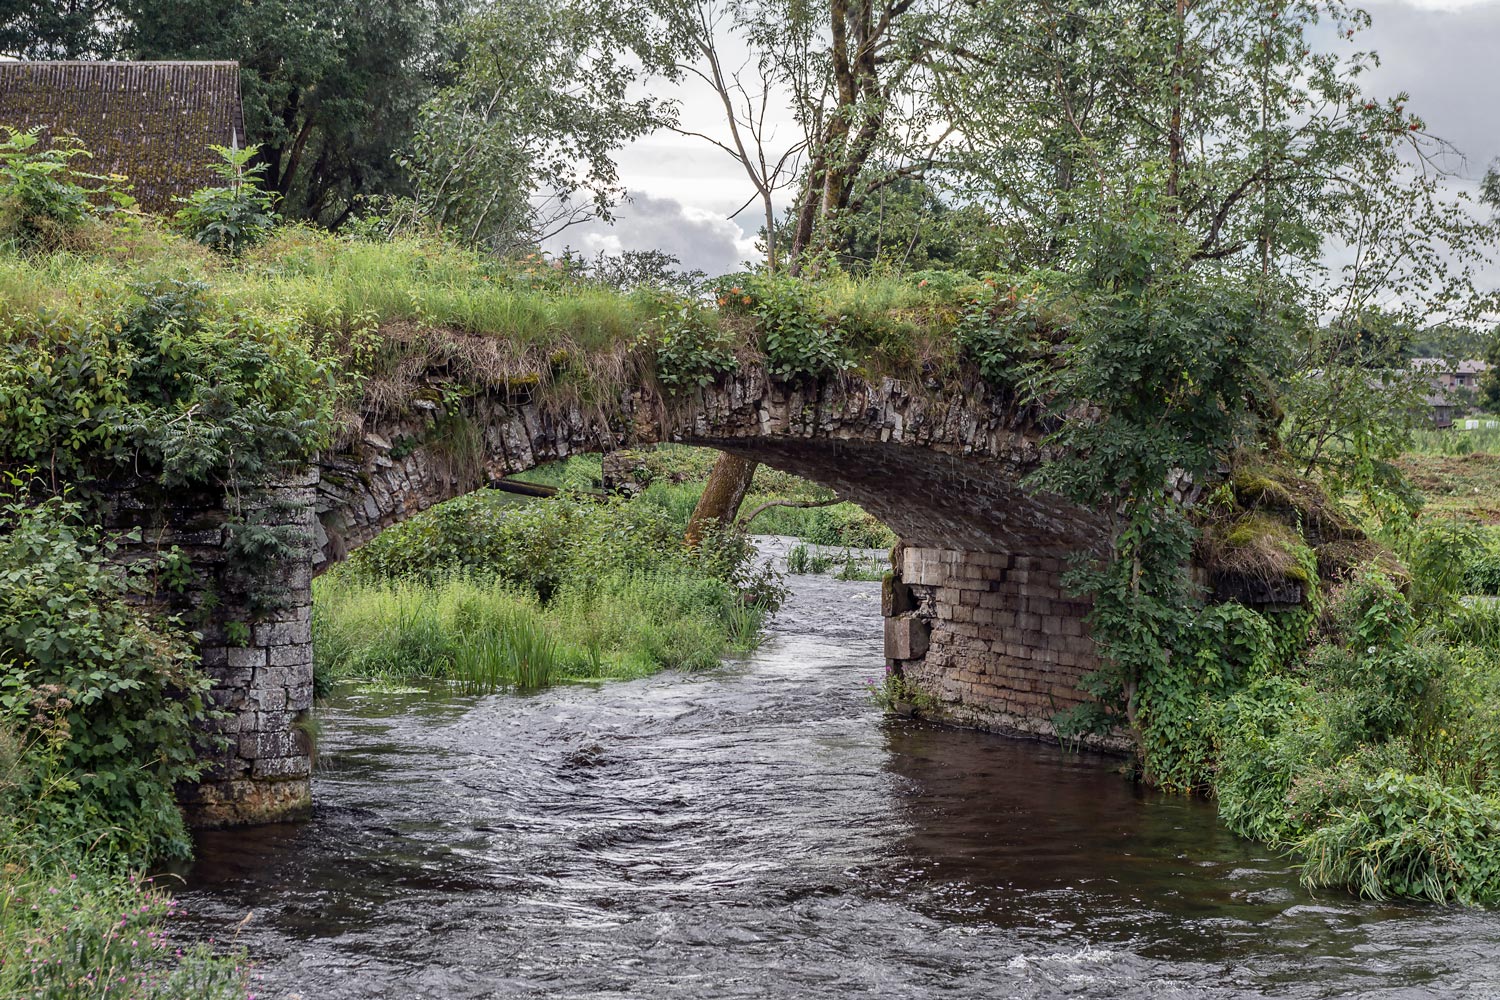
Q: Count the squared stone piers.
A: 2